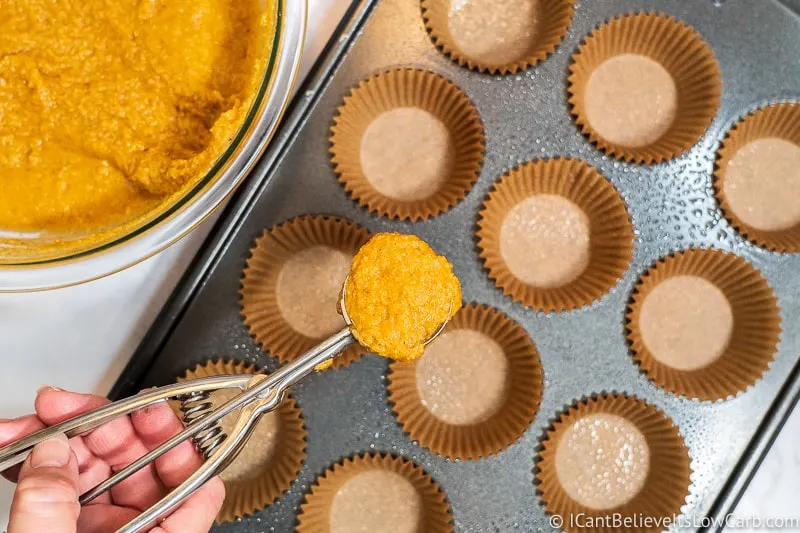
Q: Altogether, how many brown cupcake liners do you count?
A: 11